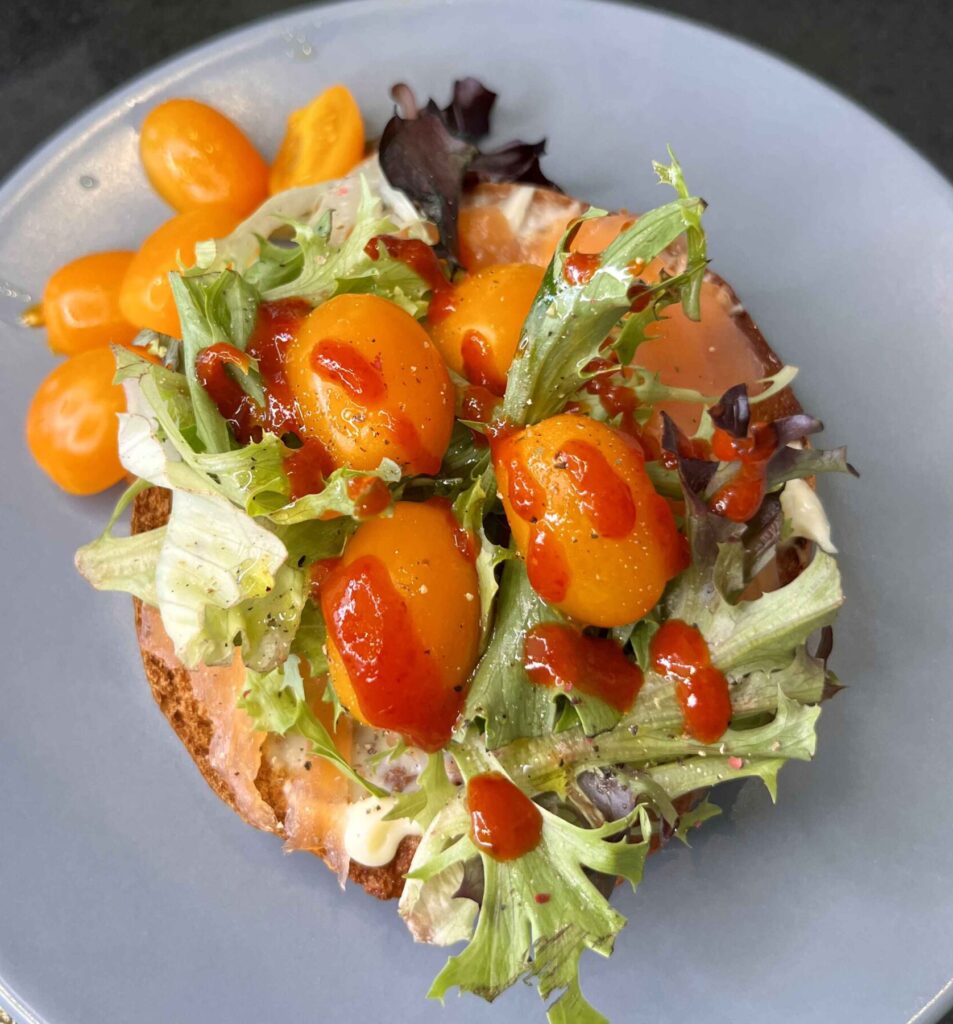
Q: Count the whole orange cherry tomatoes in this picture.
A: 8